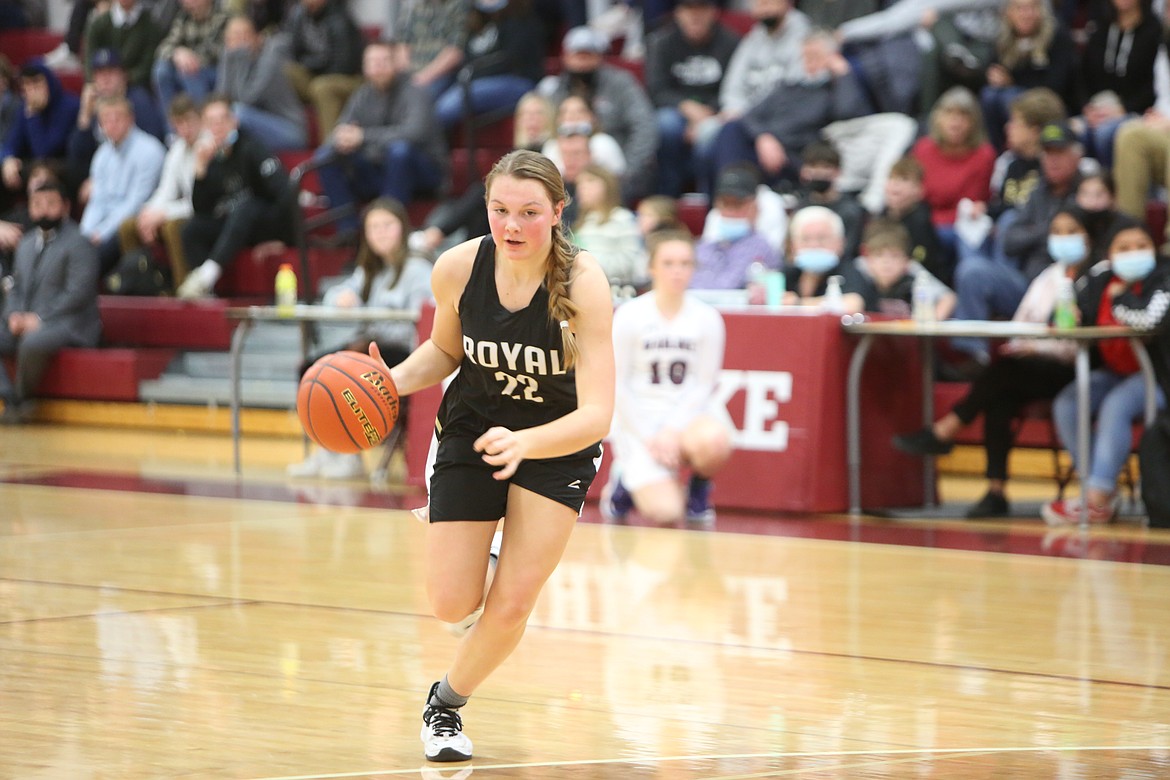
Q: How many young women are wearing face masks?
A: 2